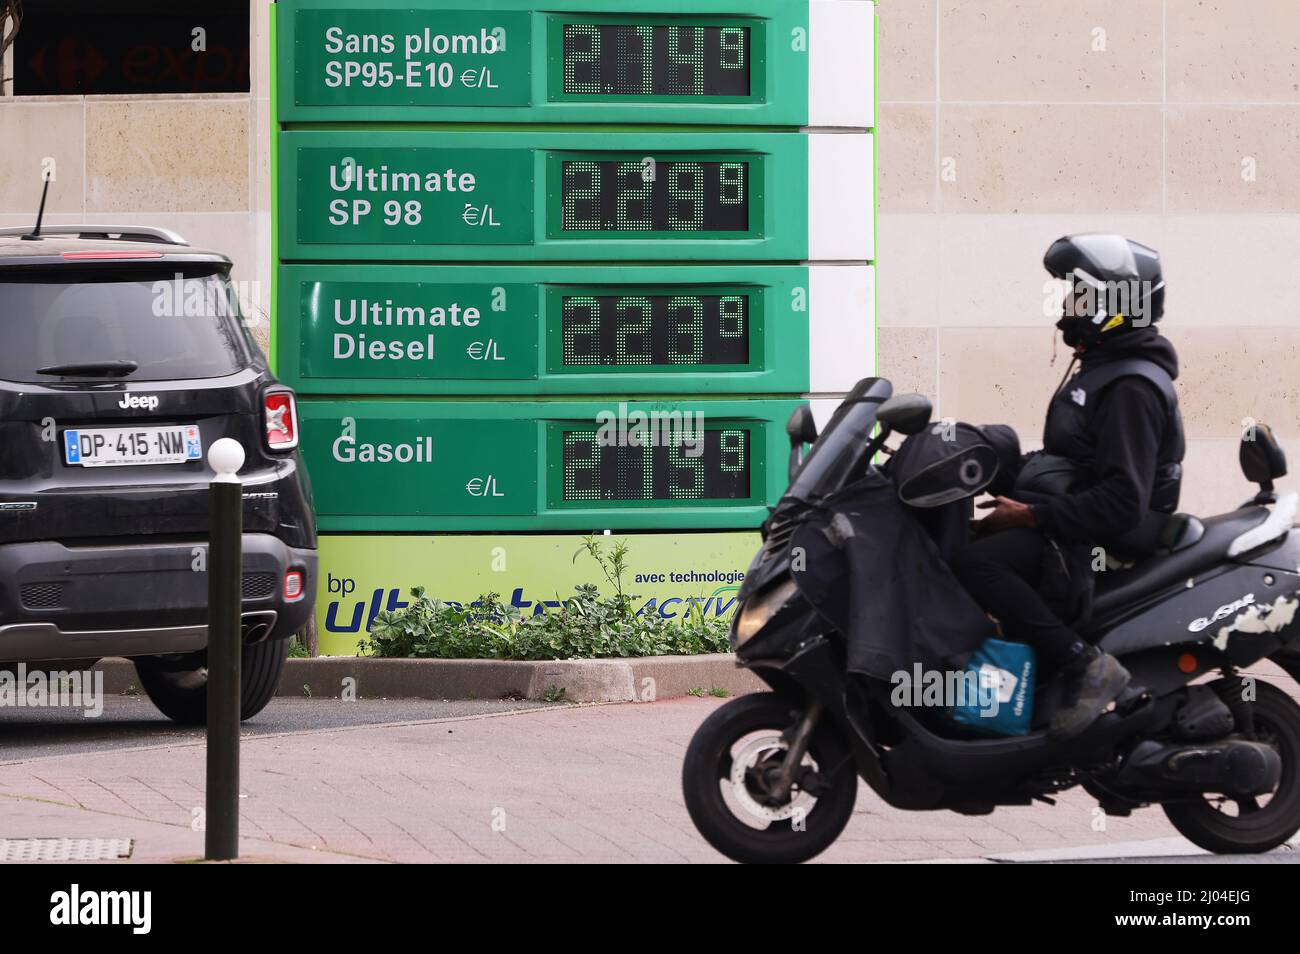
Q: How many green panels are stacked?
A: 4